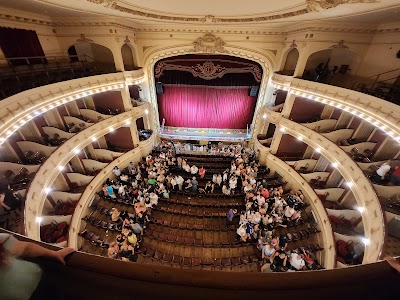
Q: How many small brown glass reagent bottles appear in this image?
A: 0